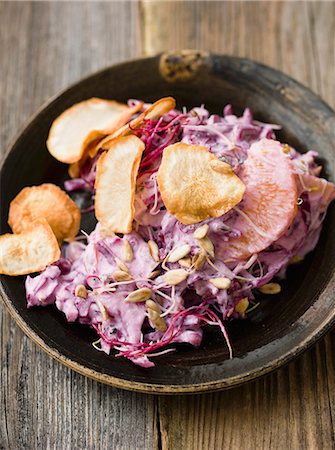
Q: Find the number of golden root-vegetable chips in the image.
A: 6